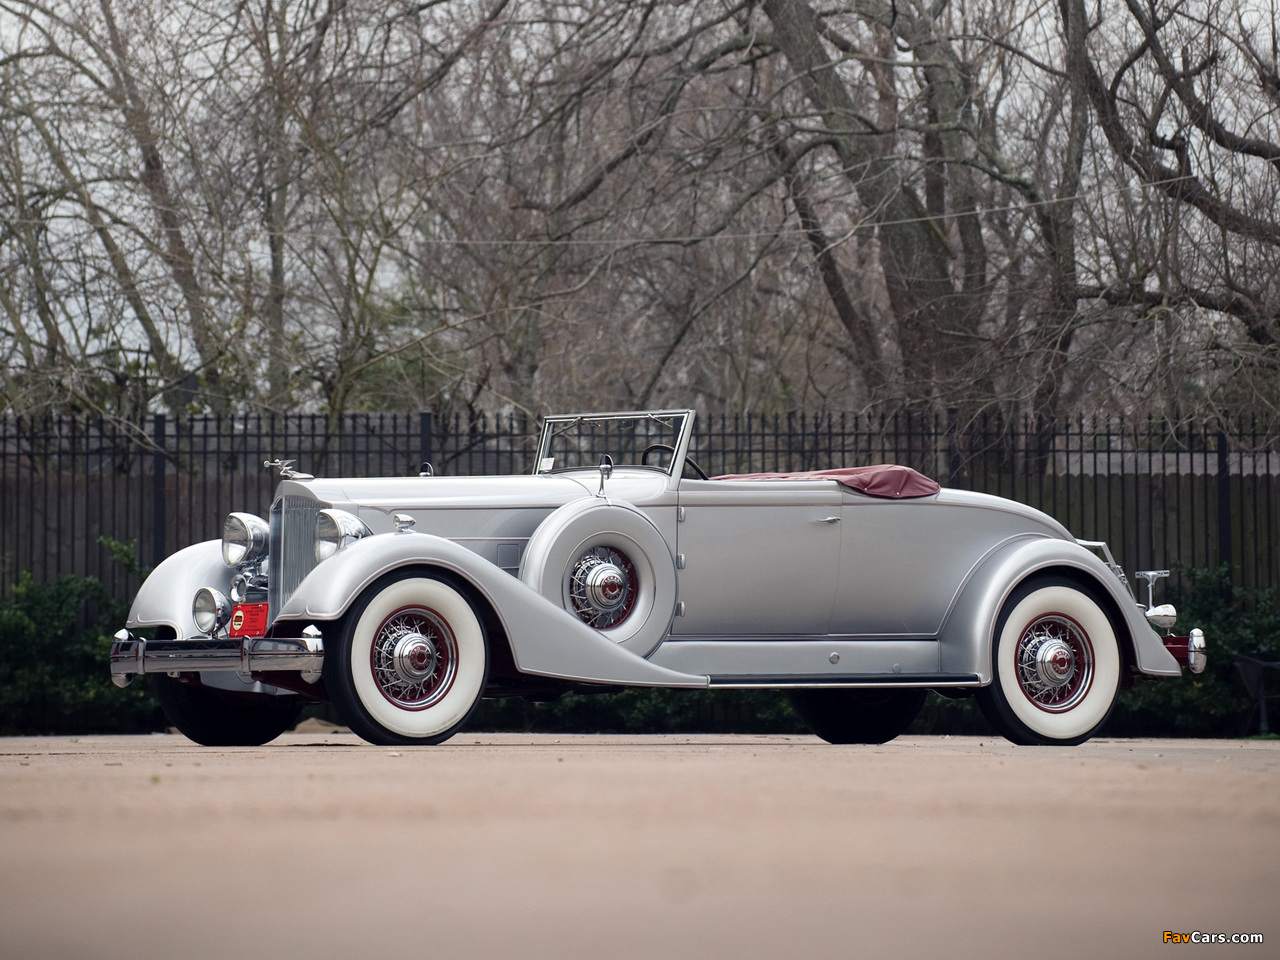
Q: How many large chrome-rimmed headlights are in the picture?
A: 2